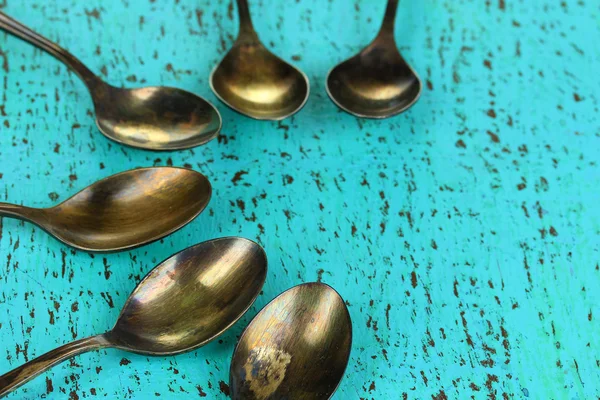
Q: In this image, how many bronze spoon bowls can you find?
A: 6